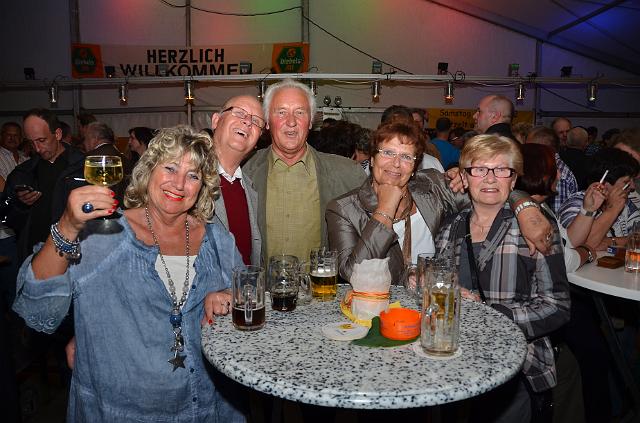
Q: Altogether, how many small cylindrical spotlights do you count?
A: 9